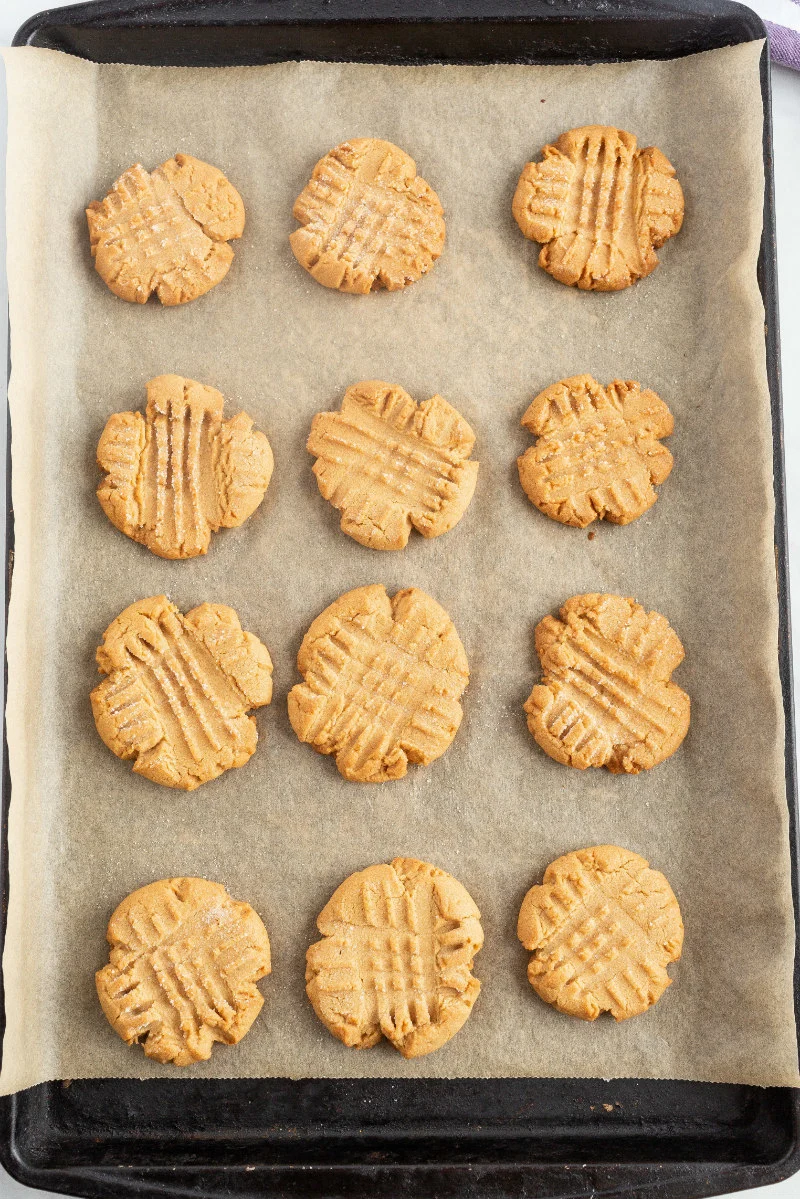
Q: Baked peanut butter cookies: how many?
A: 12